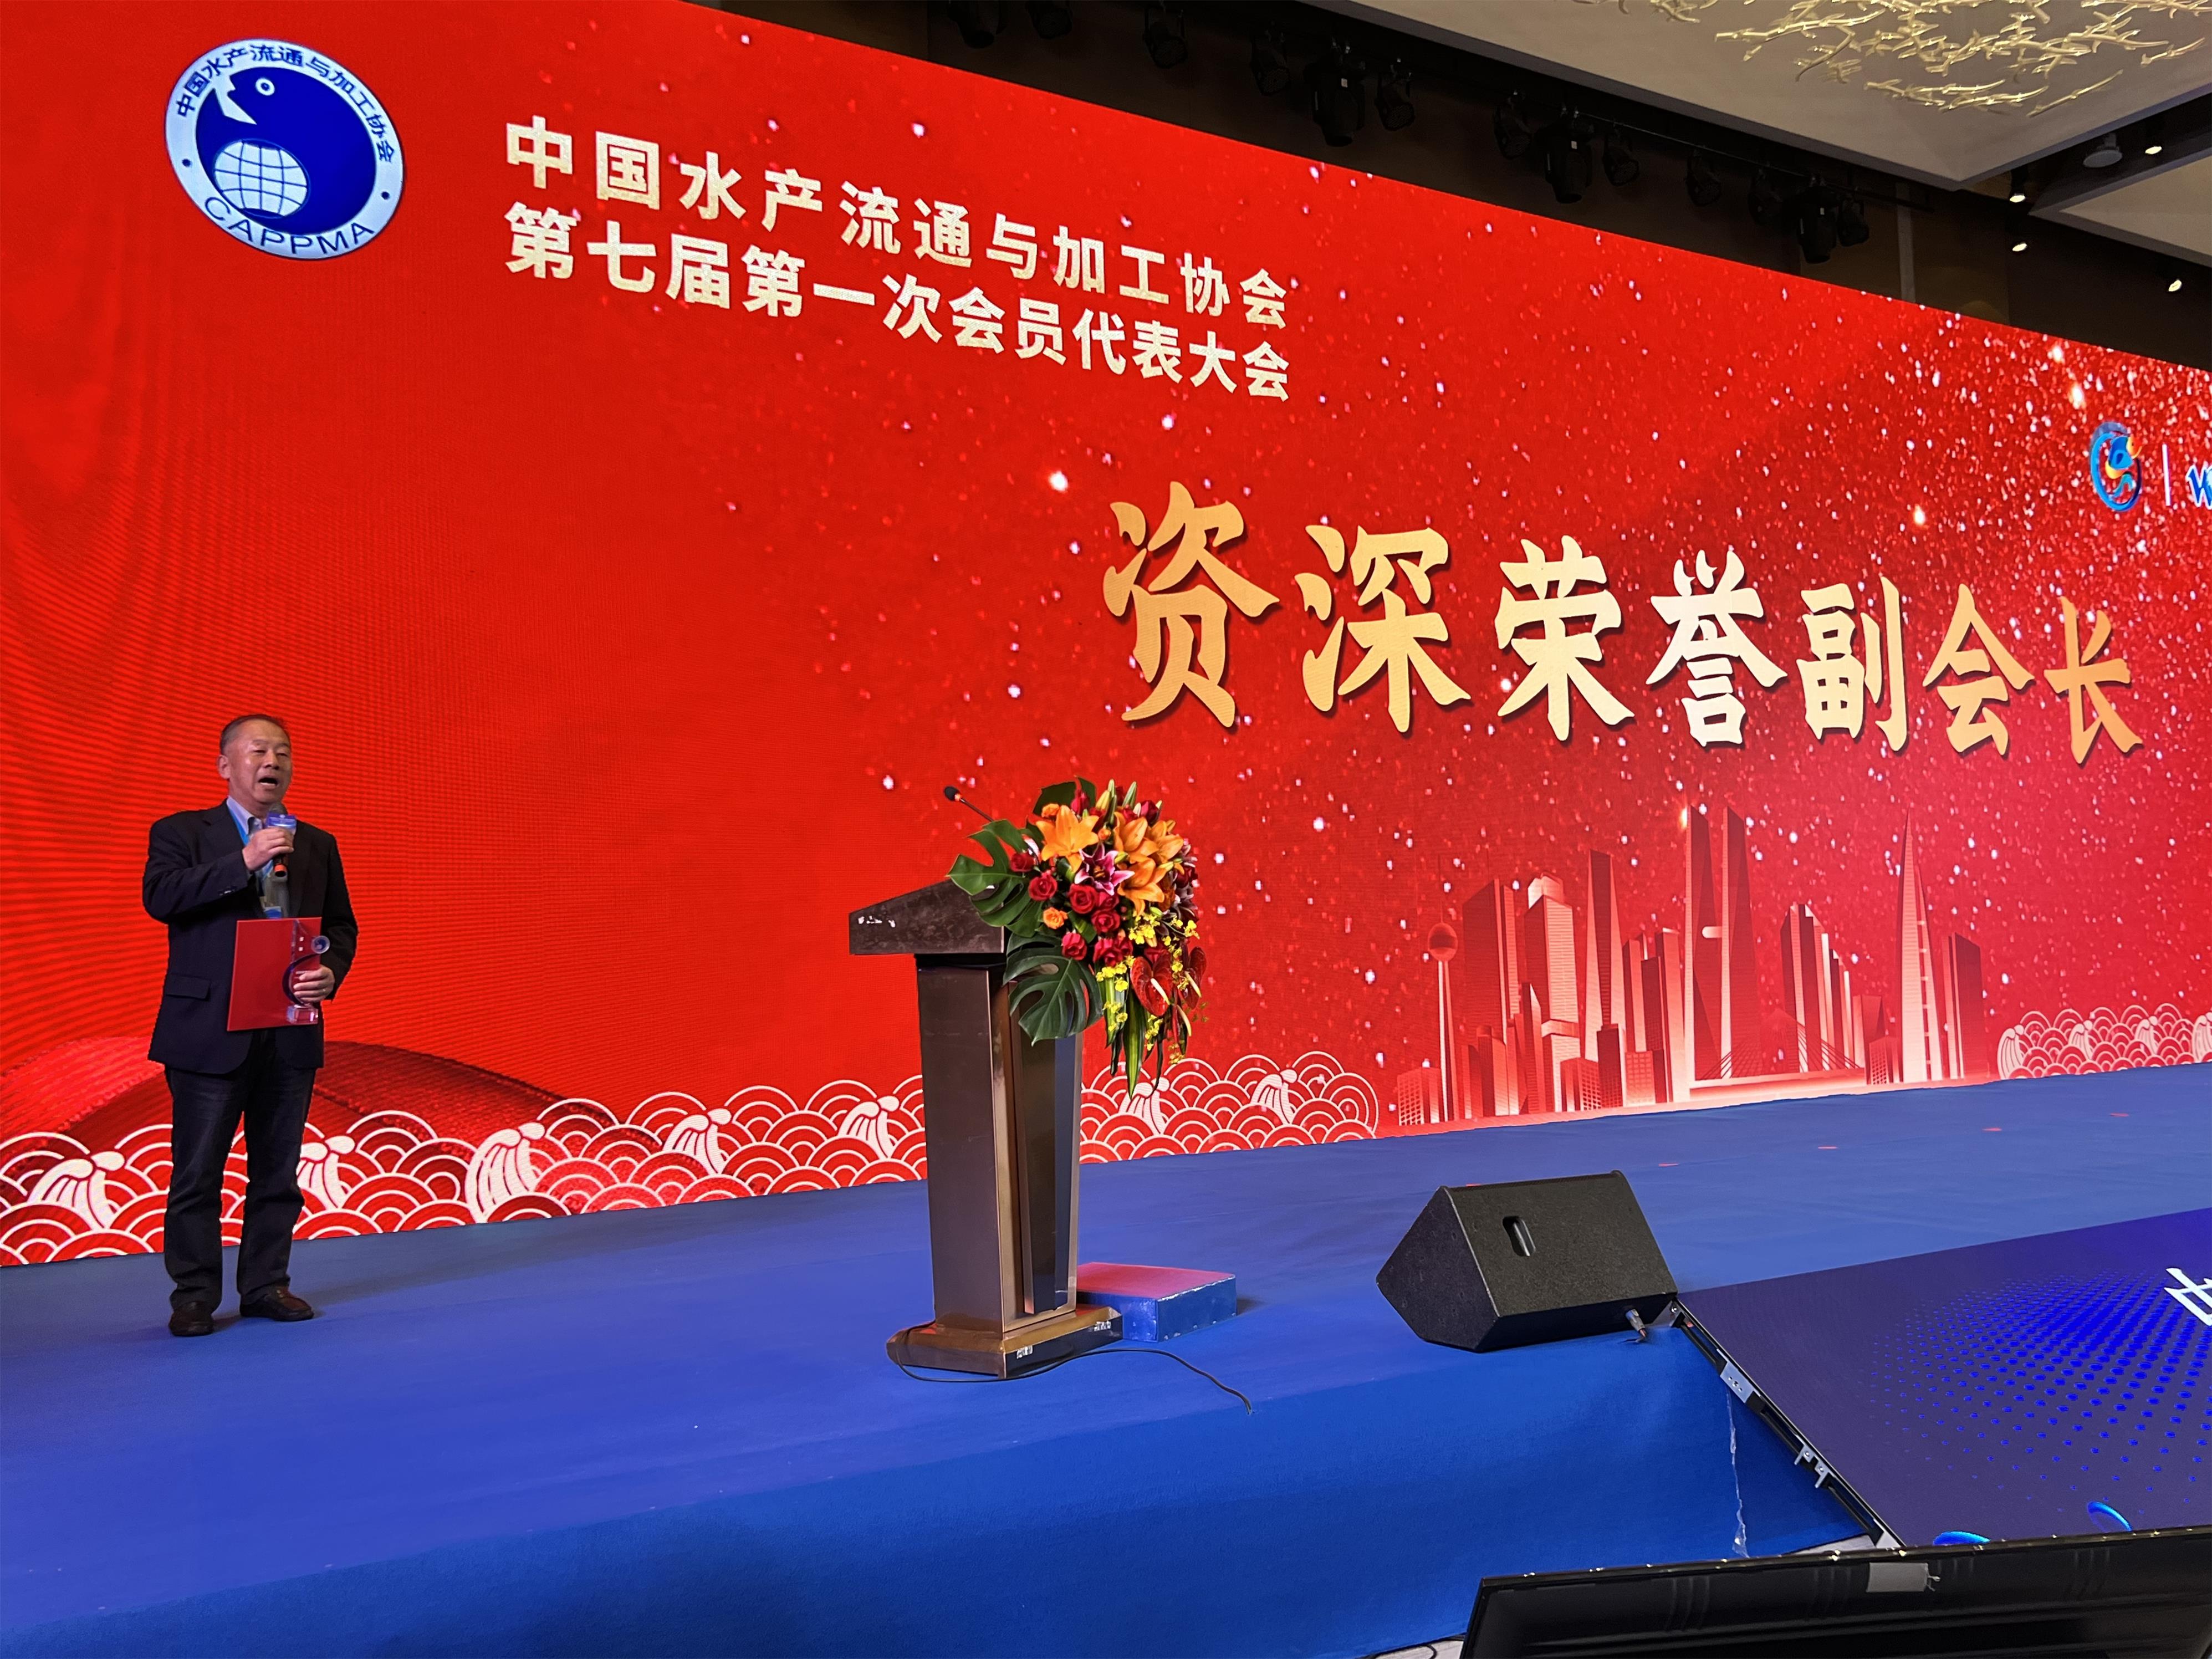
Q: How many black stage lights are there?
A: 13